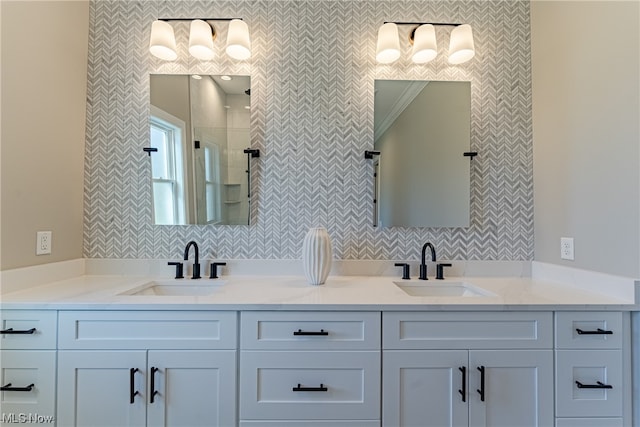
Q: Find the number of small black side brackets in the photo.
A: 4